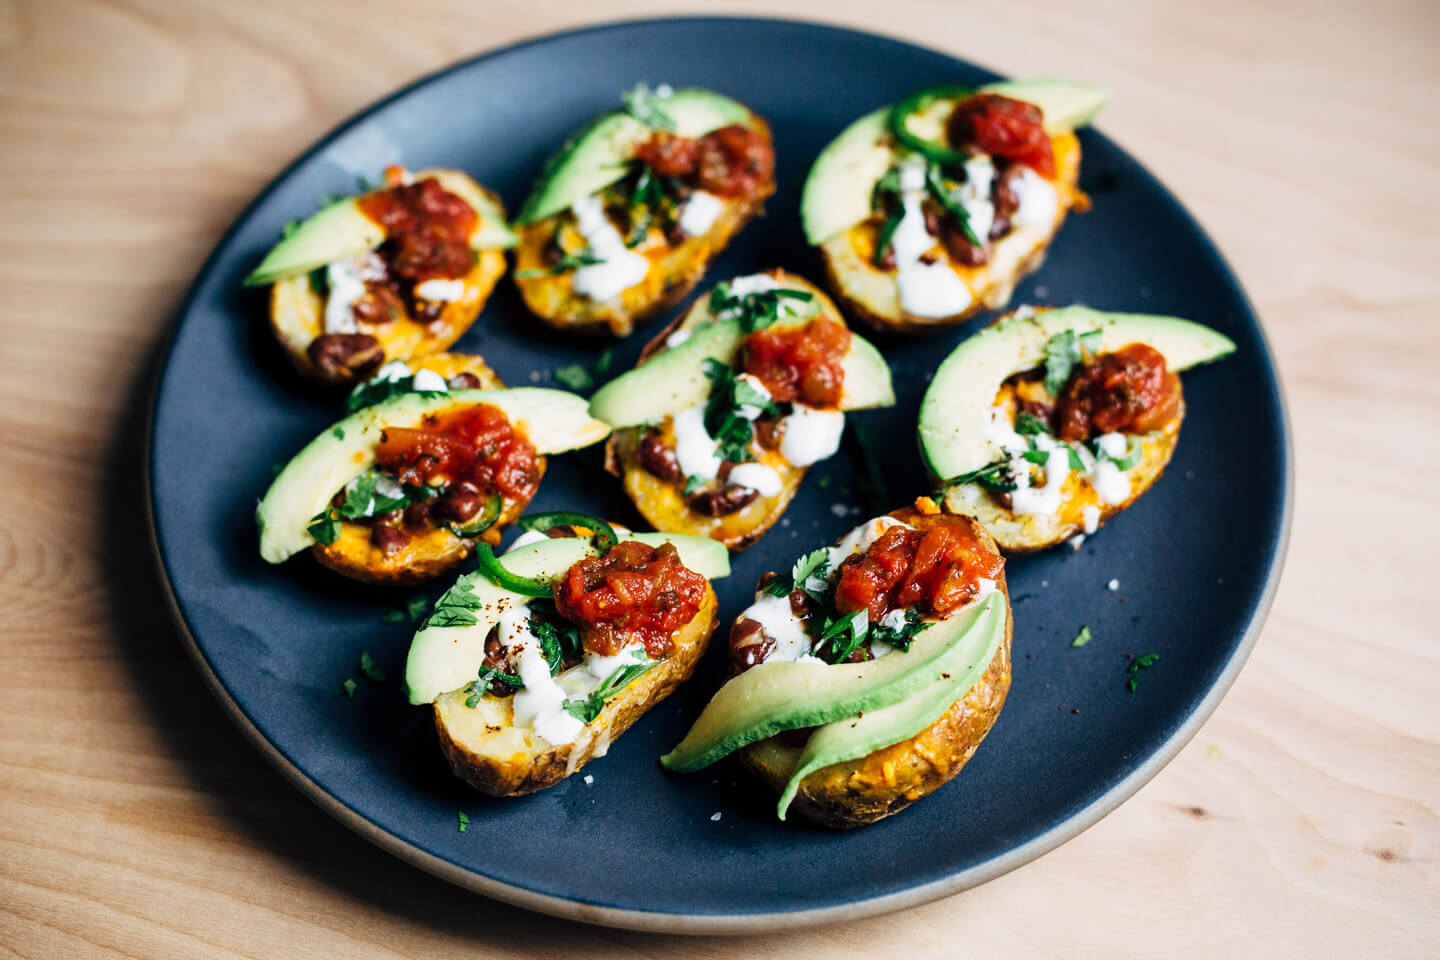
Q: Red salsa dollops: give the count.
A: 8